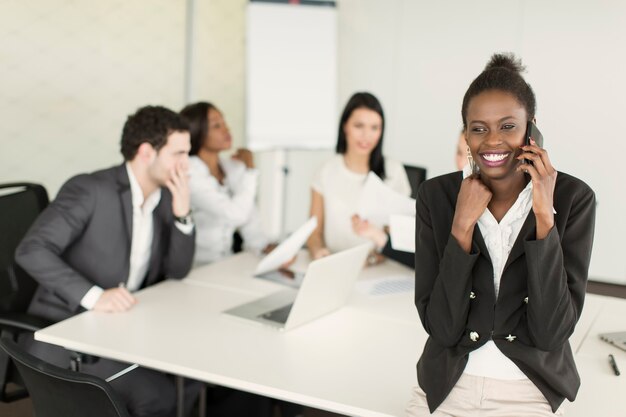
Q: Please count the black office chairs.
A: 3